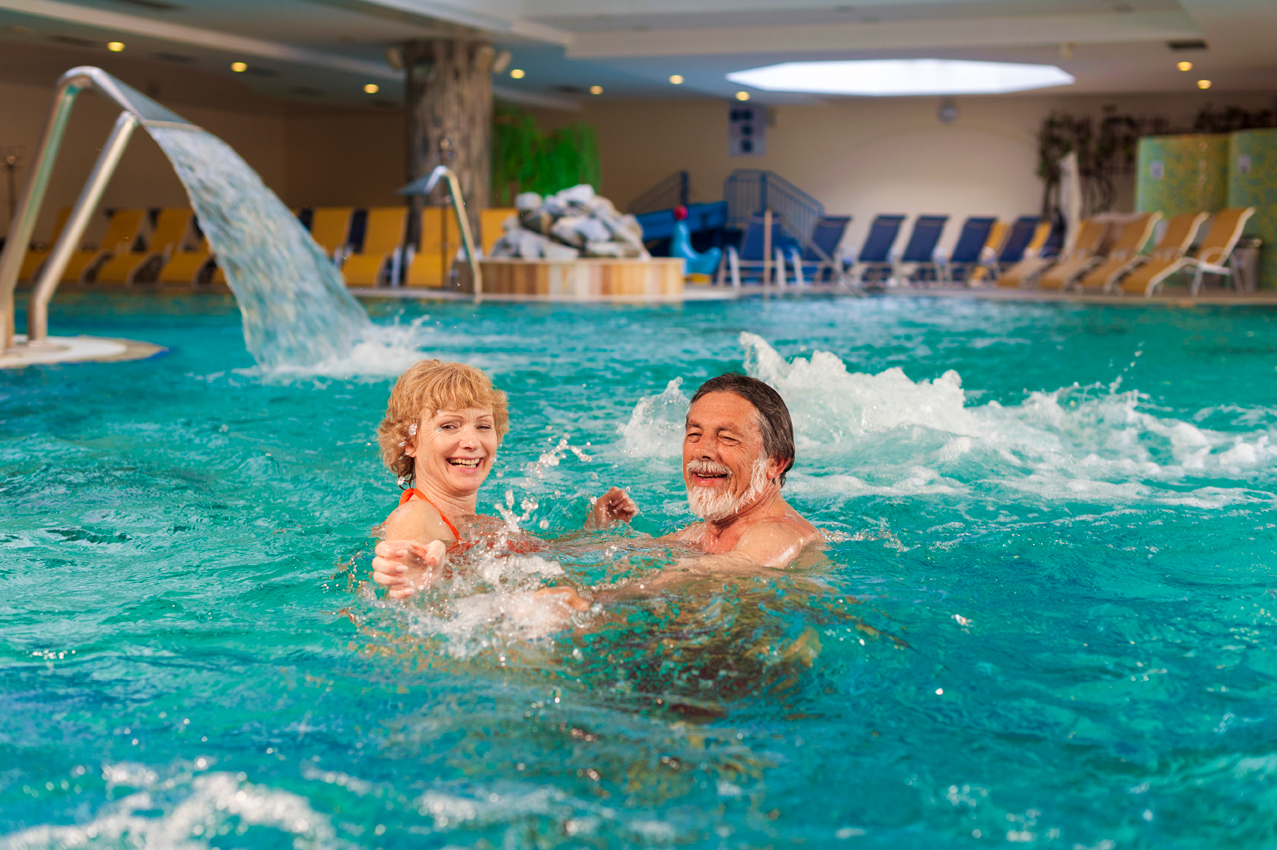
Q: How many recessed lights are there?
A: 9